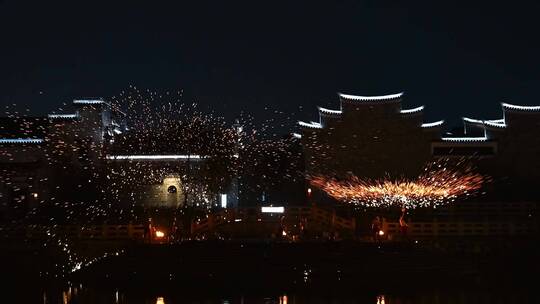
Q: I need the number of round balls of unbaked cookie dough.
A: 0